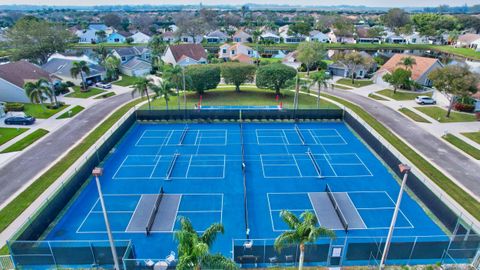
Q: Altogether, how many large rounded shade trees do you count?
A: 3